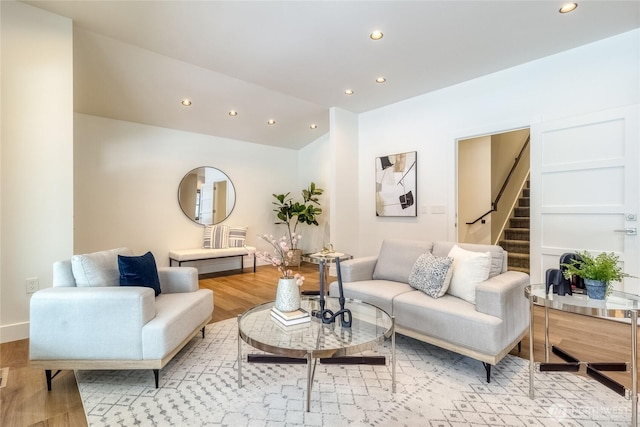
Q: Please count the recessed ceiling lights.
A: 8